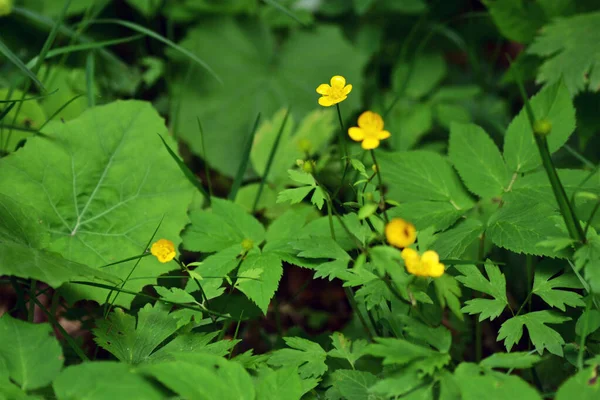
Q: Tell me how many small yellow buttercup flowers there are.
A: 5